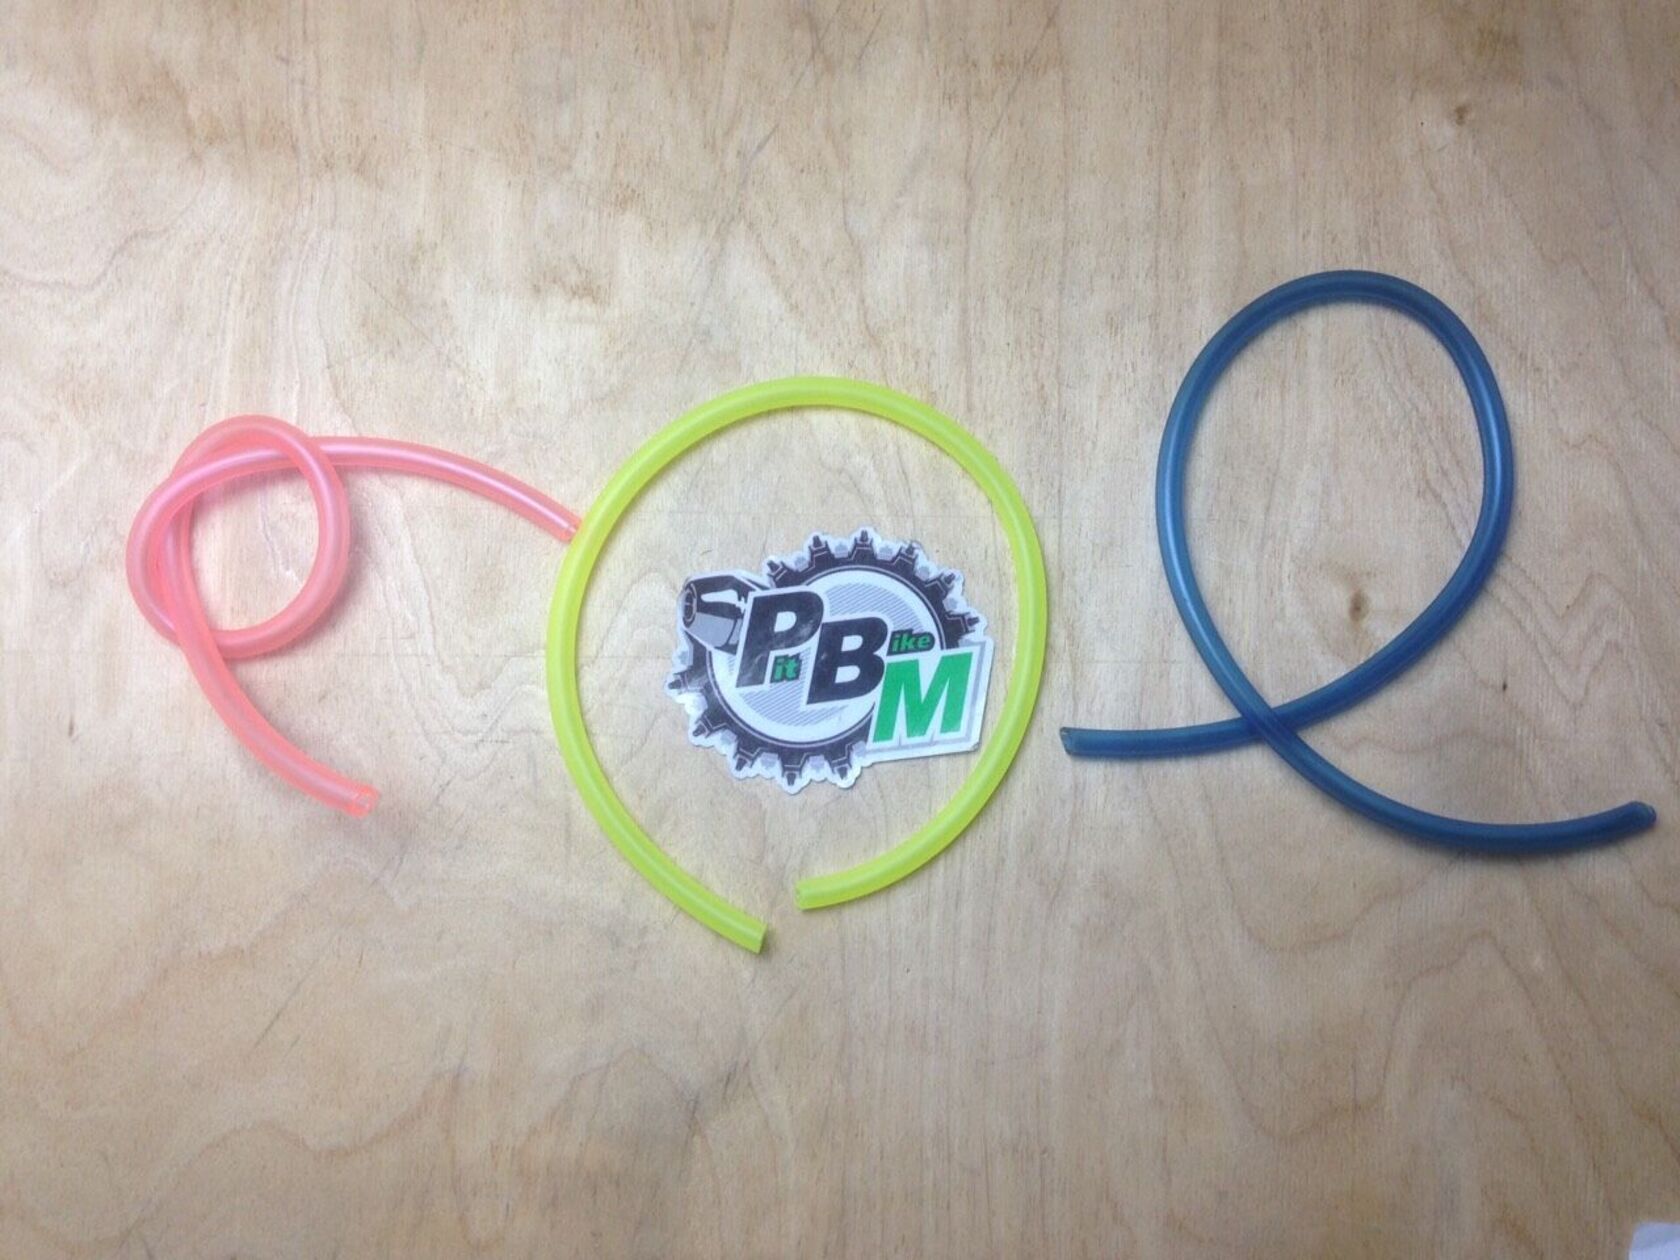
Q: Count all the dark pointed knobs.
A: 11